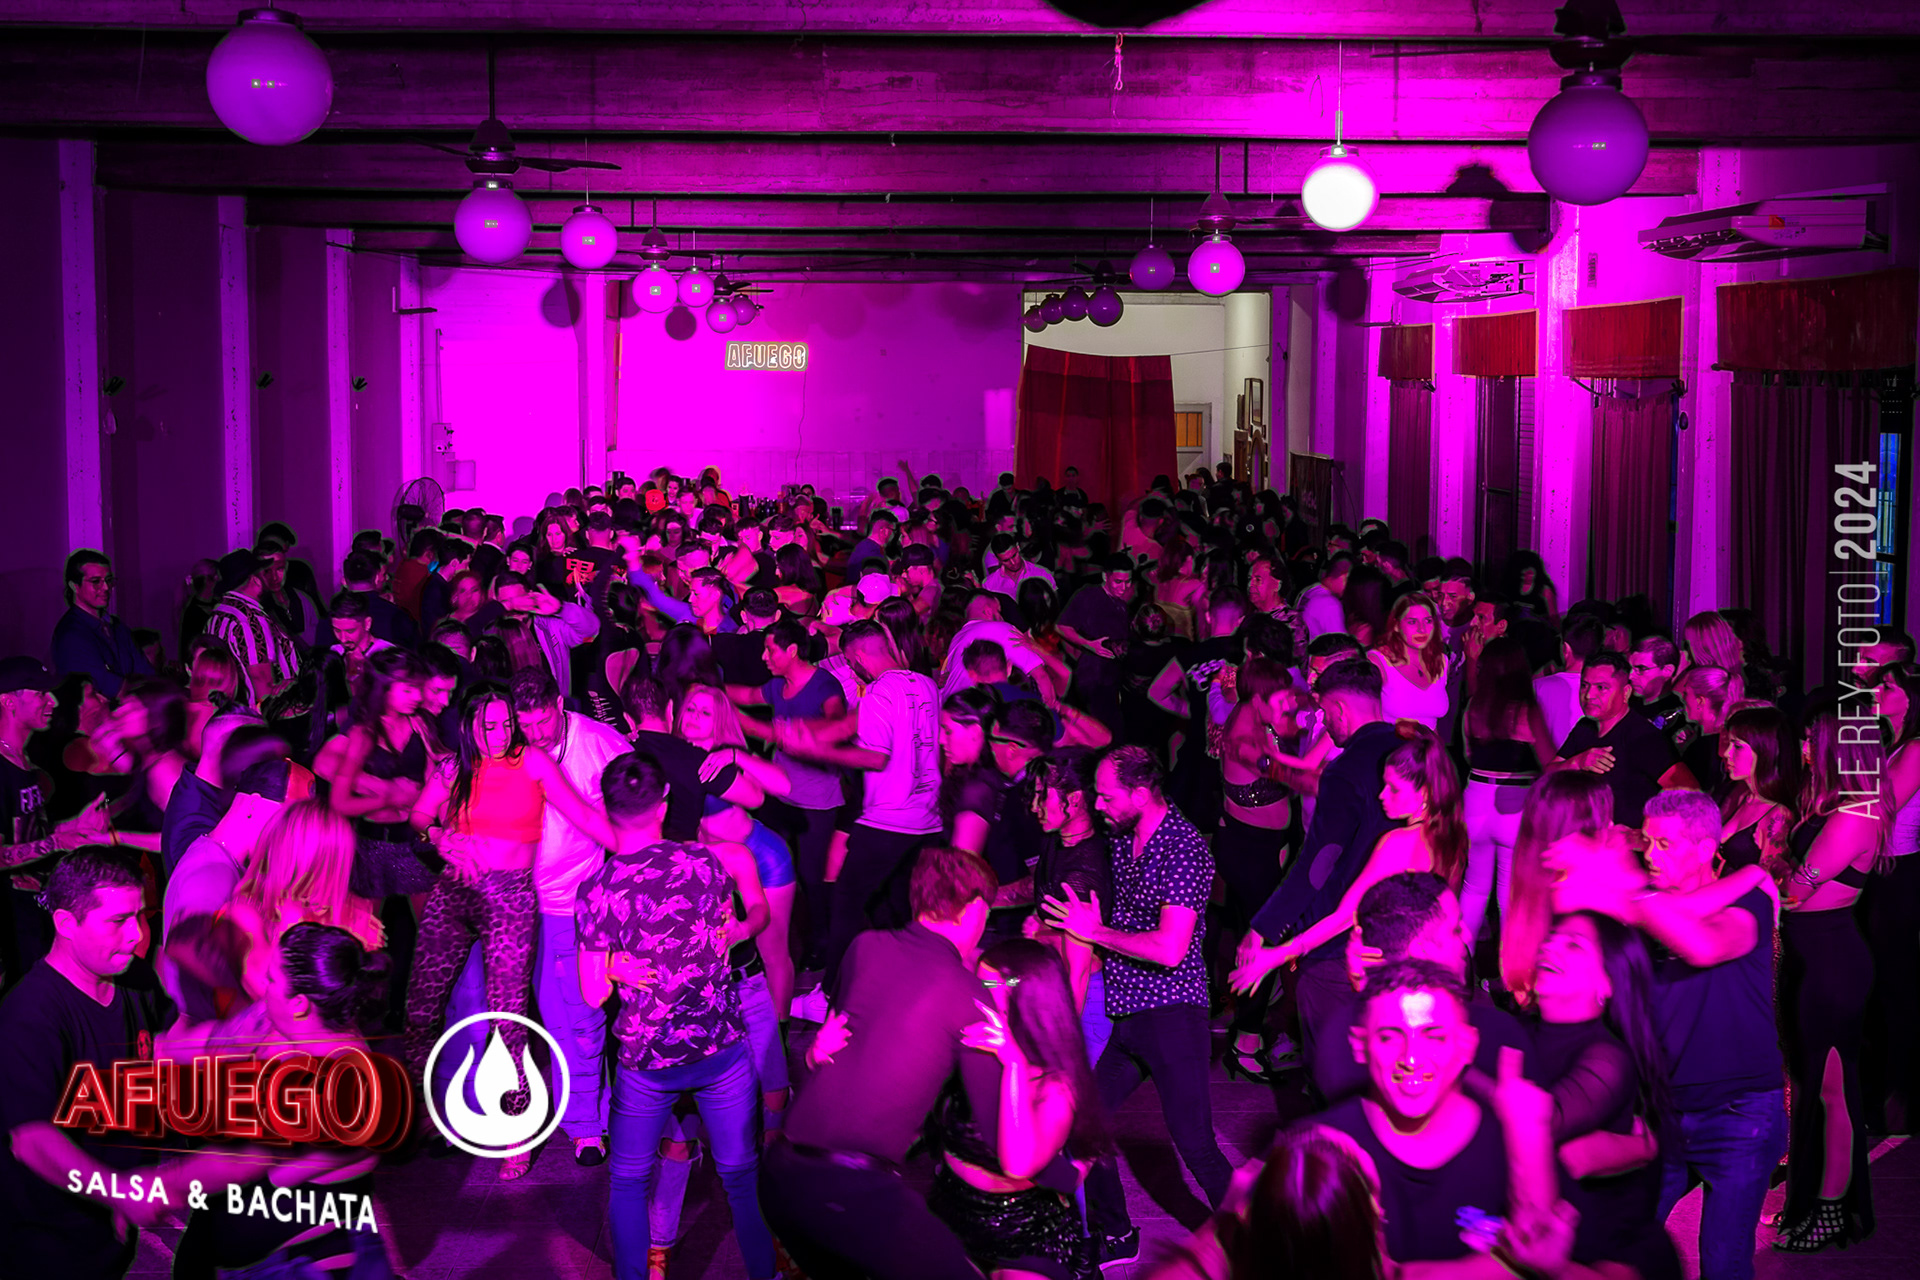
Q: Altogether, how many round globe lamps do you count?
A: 15